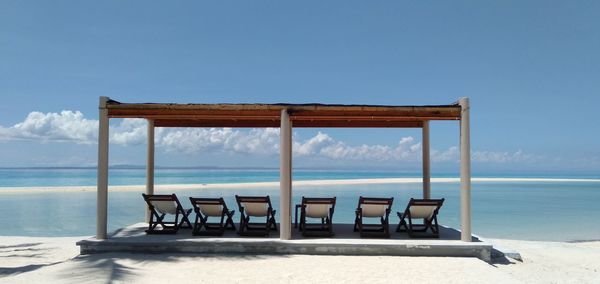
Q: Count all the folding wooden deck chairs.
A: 6